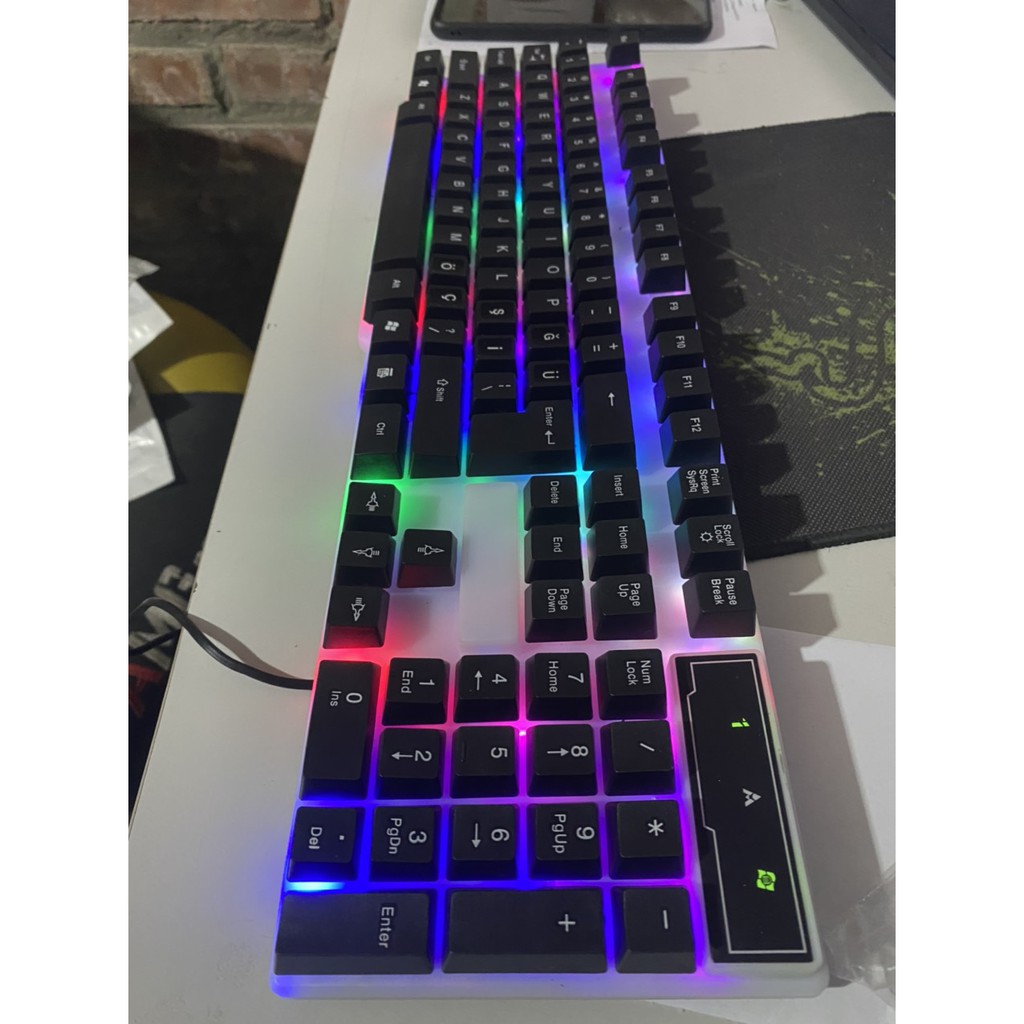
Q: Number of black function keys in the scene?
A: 12